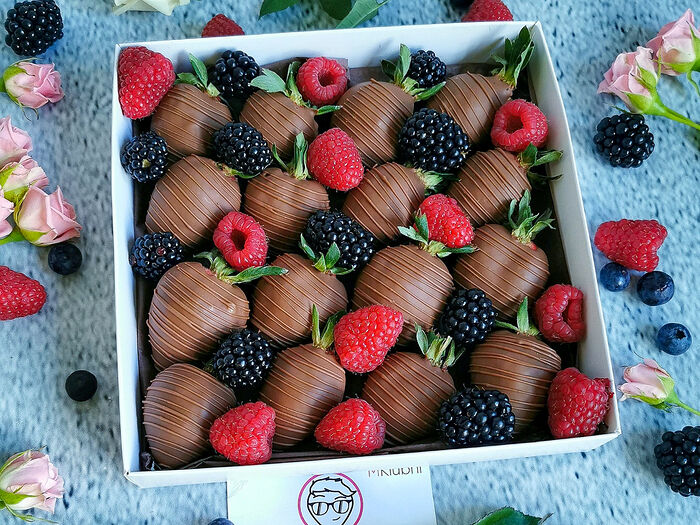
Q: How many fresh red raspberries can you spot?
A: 15